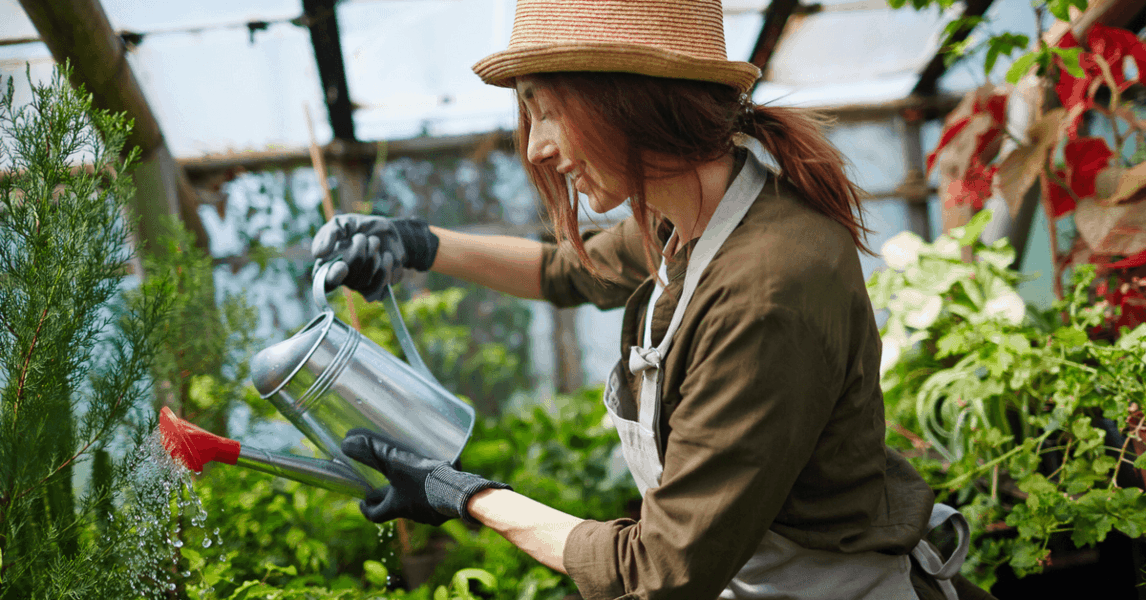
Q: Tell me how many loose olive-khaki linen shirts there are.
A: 1